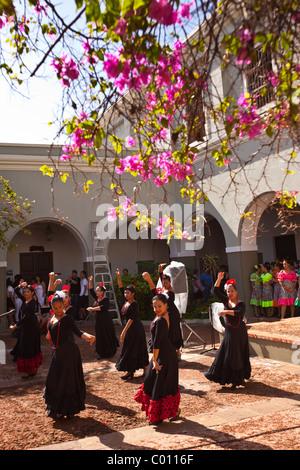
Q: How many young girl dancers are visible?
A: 8